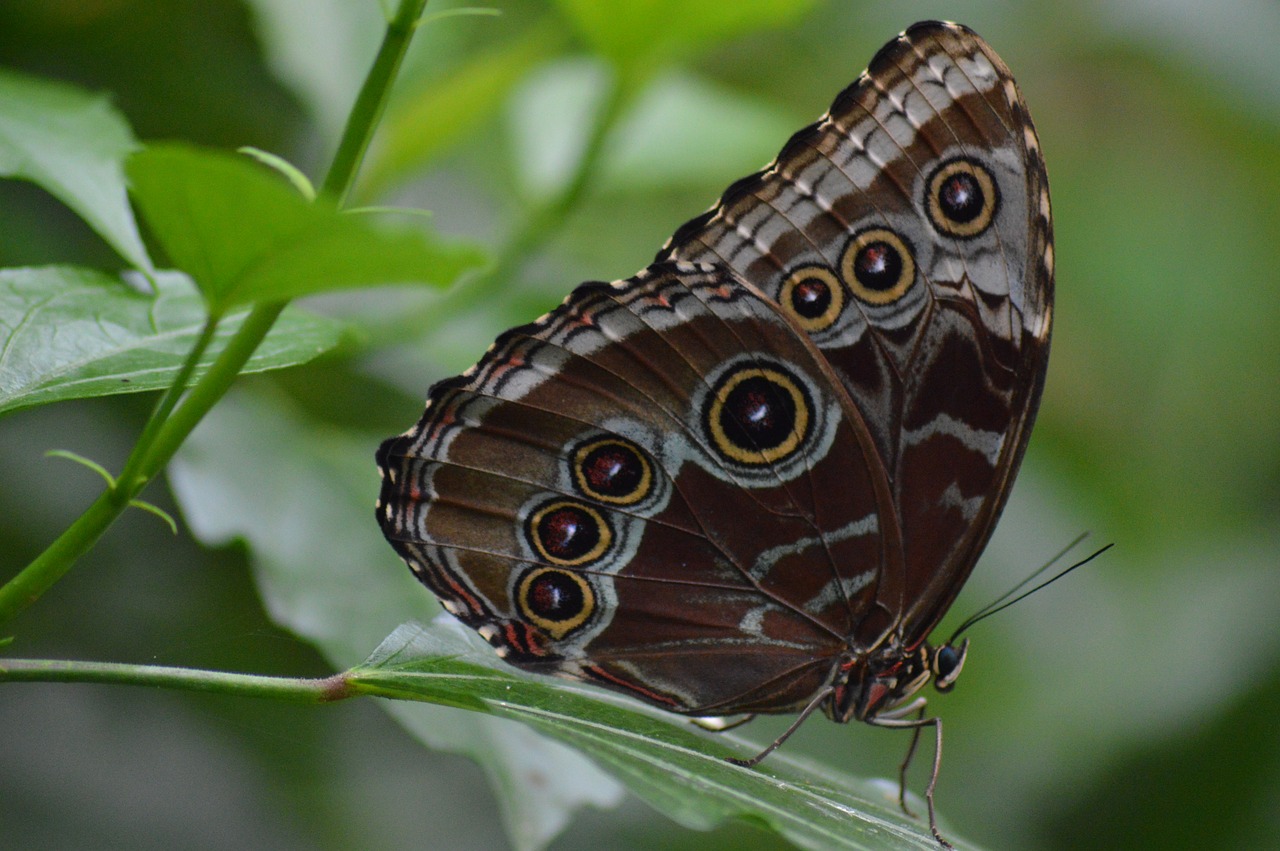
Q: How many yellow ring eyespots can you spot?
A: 7